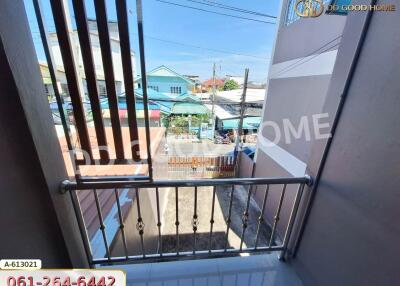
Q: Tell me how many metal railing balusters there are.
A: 11